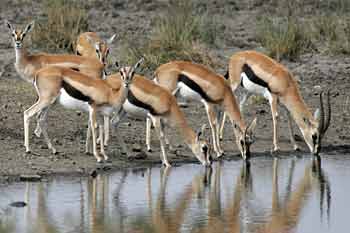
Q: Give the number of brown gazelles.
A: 6